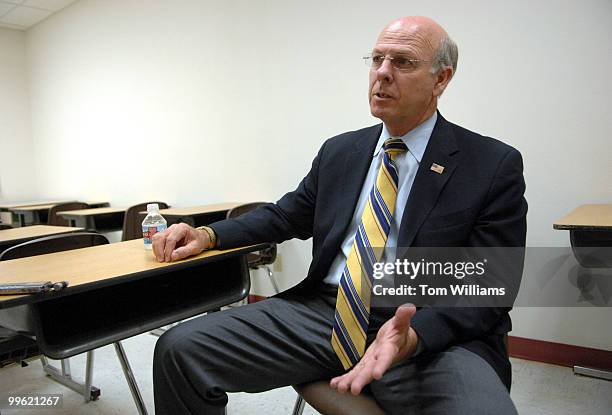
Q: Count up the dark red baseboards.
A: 1